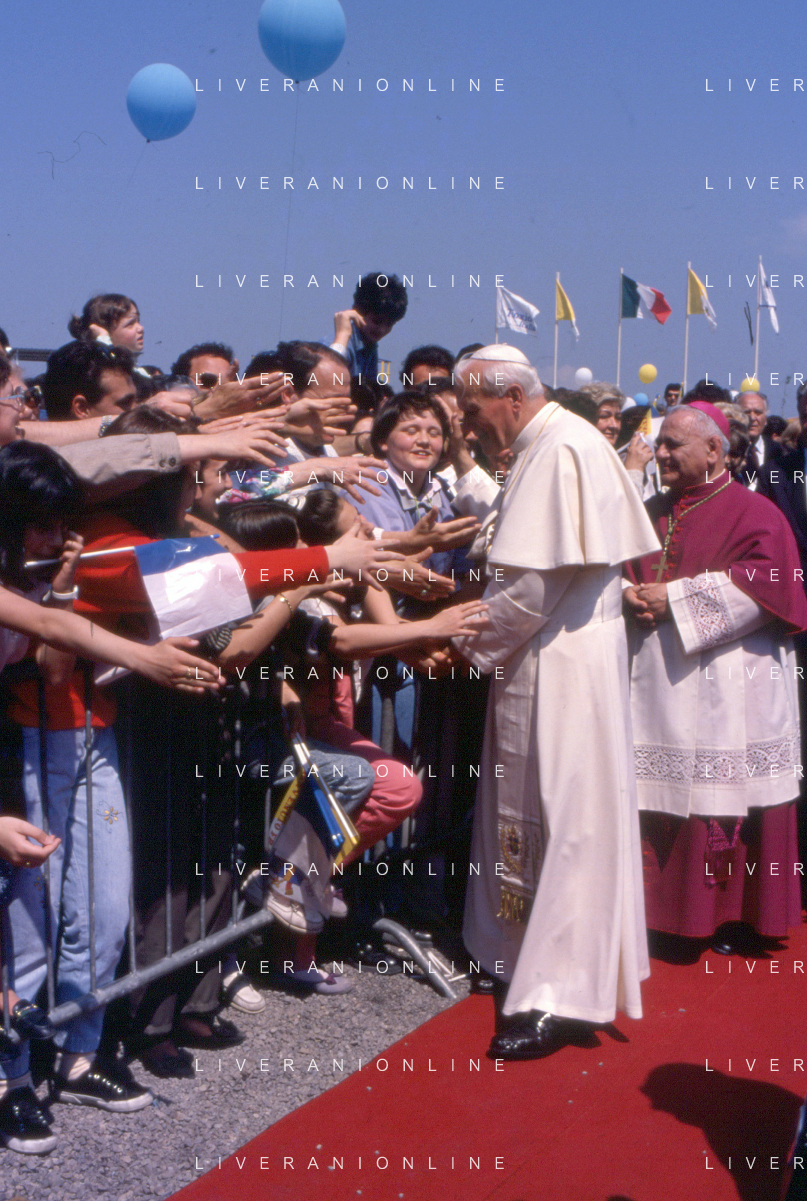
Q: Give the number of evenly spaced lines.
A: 12